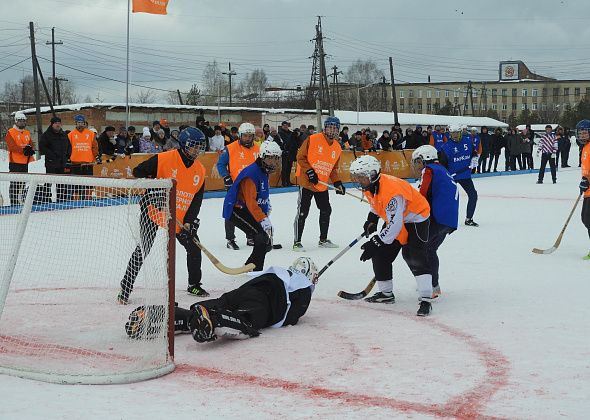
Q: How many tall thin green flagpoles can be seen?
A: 0